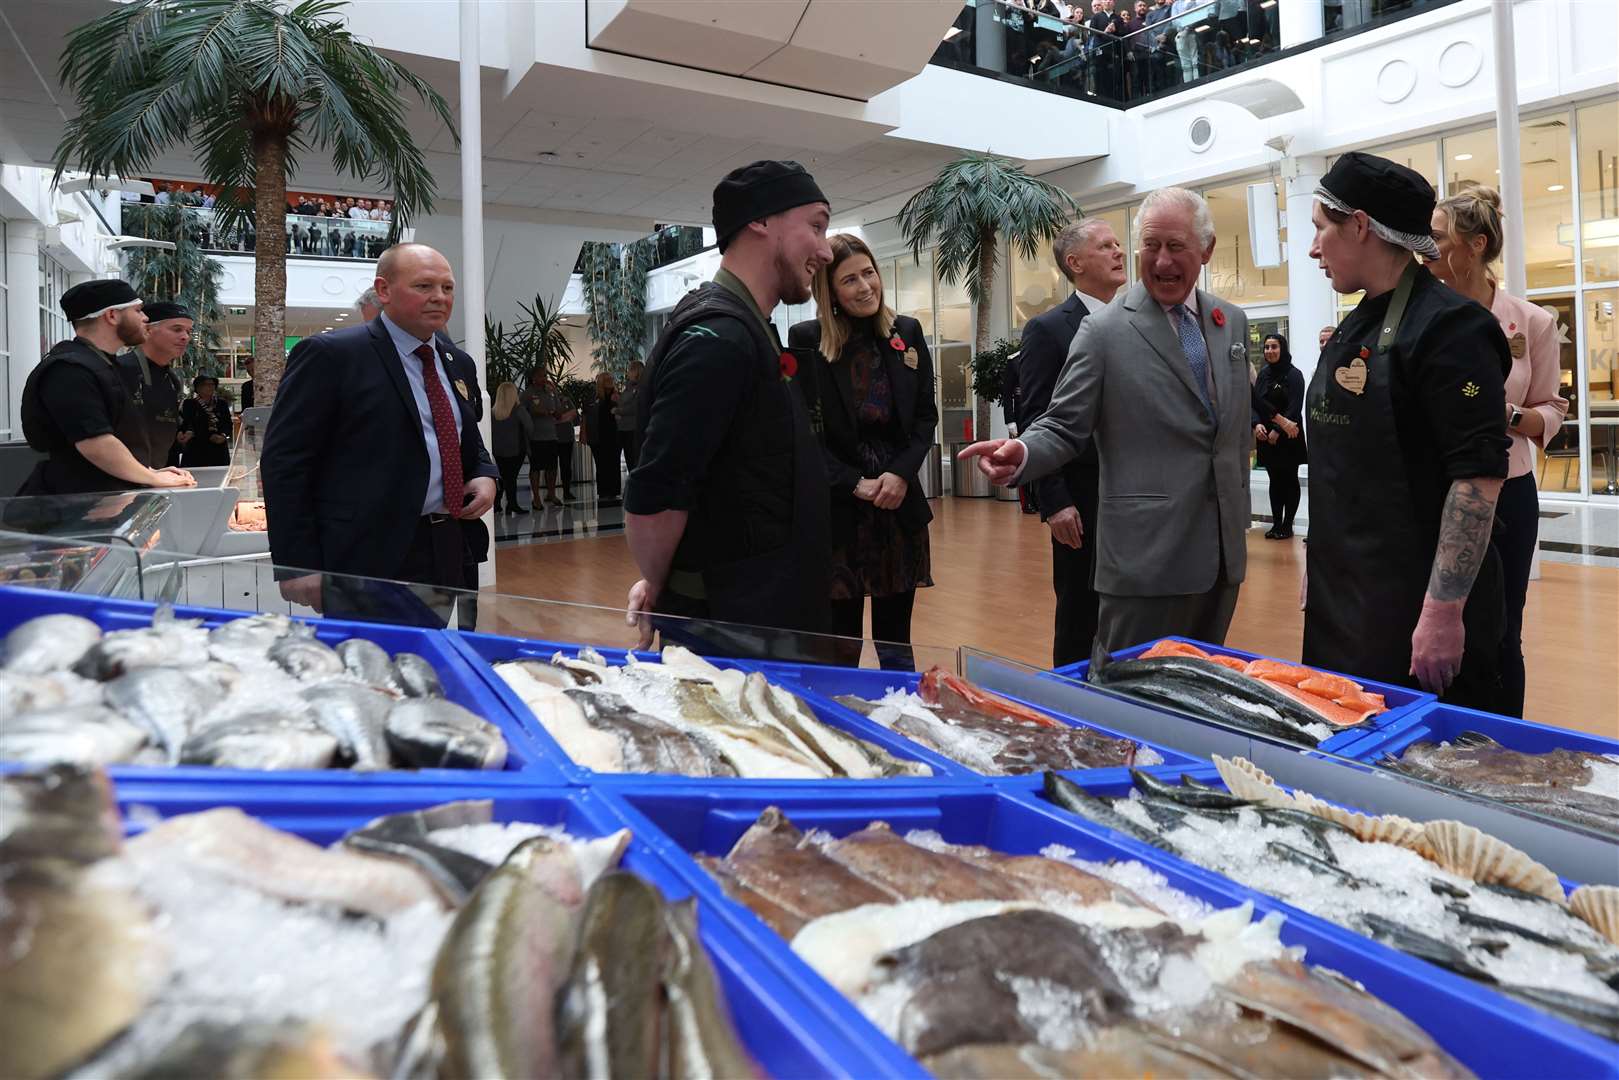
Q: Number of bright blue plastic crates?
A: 8